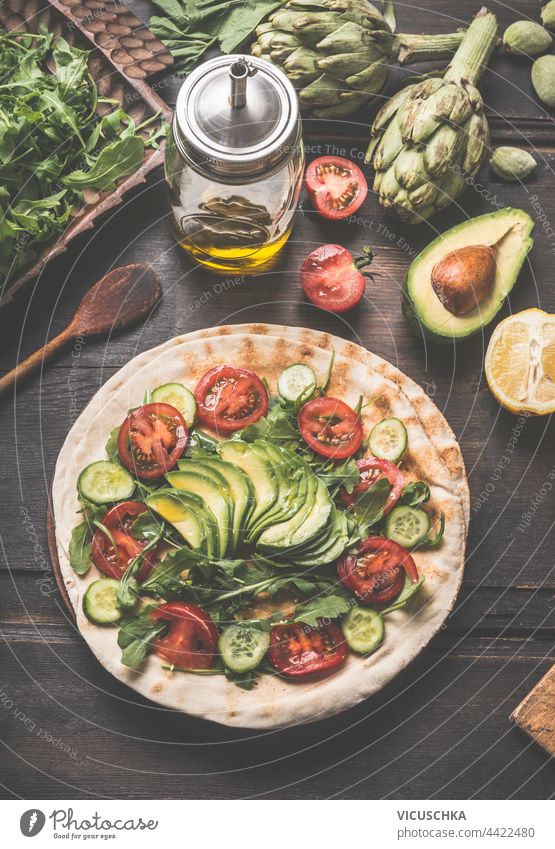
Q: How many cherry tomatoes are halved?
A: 2